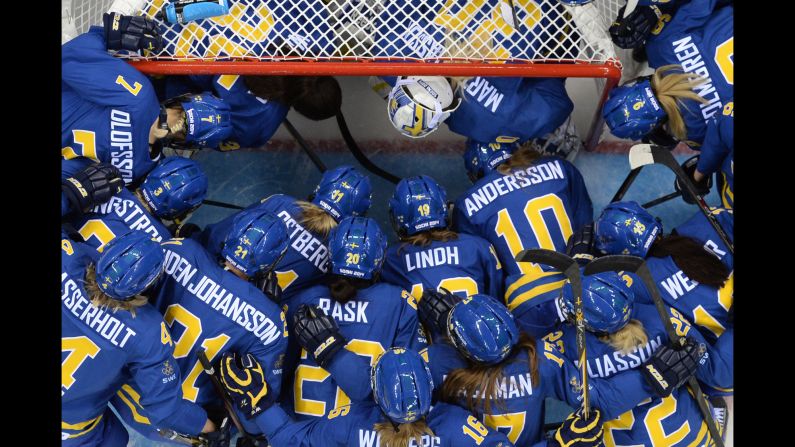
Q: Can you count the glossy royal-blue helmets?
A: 13